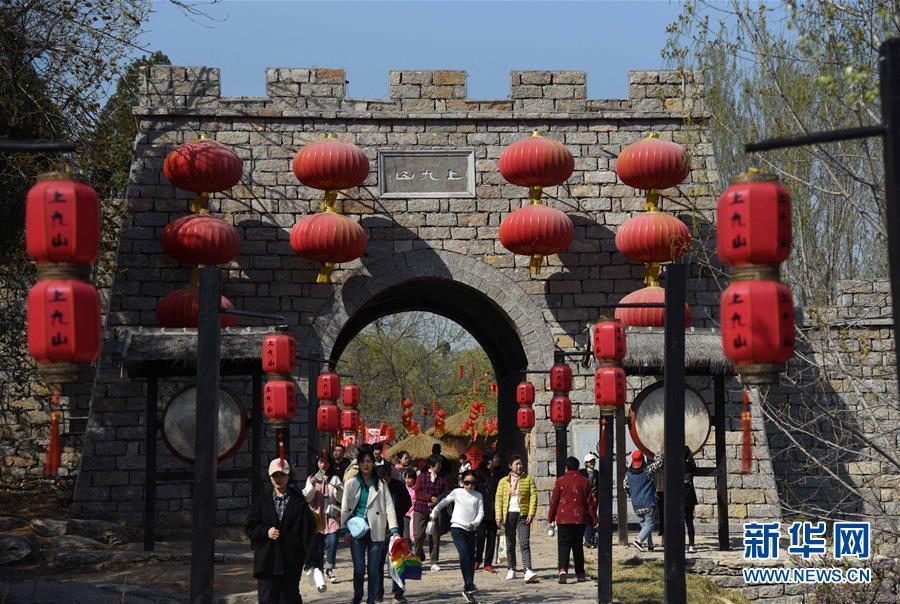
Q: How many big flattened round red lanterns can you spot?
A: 10